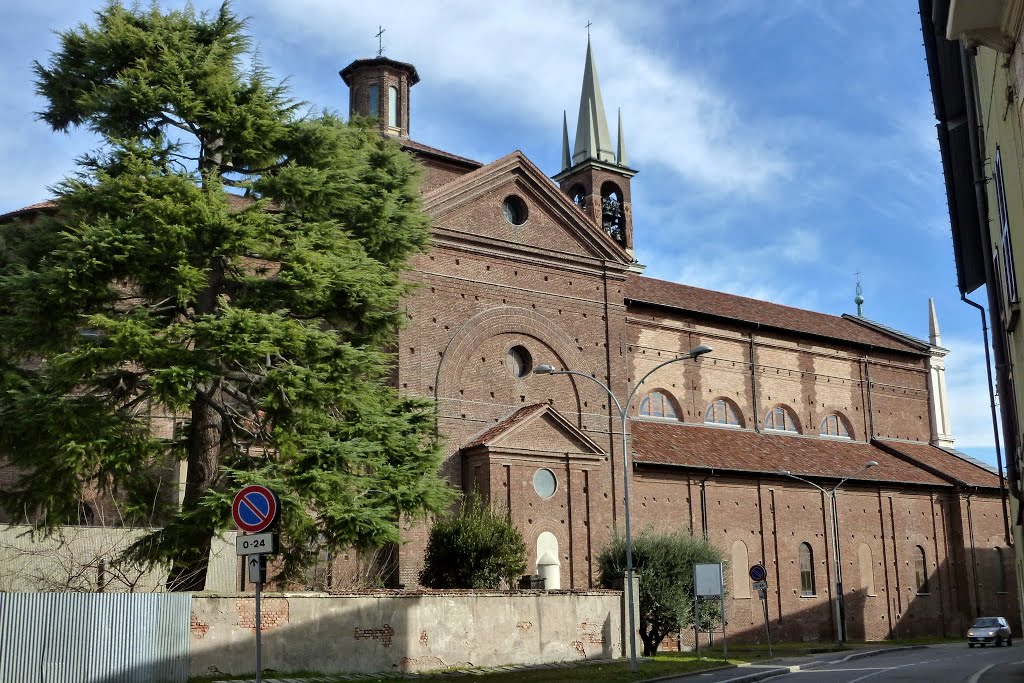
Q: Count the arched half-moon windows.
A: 4